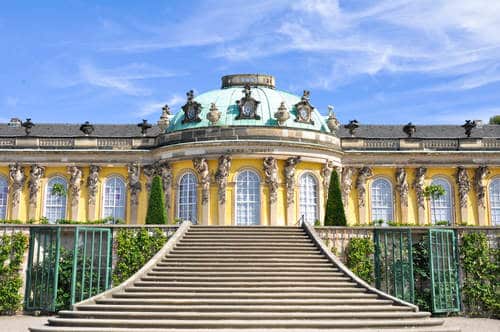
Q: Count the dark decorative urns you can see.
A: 6